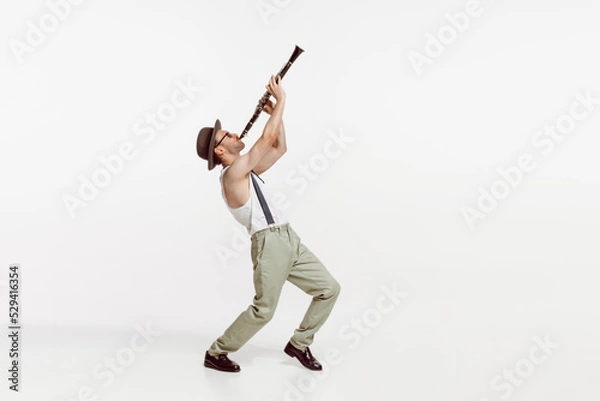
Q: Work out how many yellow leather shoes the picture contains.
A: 0